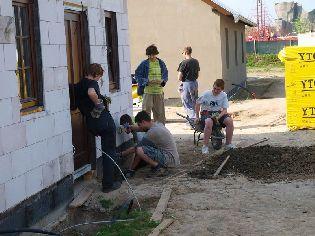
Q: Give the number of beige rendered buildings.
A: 1